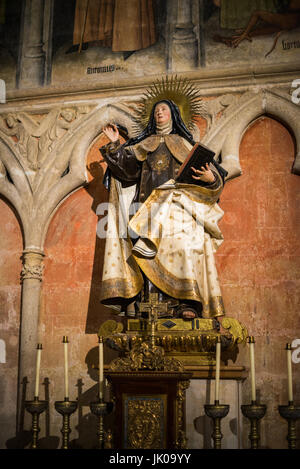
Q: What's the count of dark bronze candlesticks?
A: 6